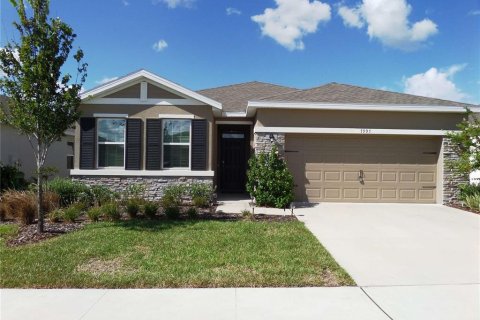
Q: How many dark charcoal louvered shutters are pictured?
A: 4